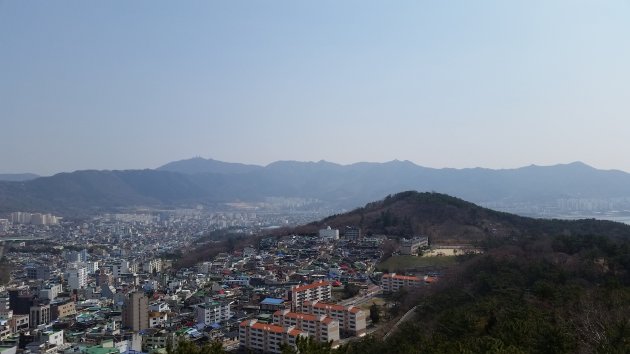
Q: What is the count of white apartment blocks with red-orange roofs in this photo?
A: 5